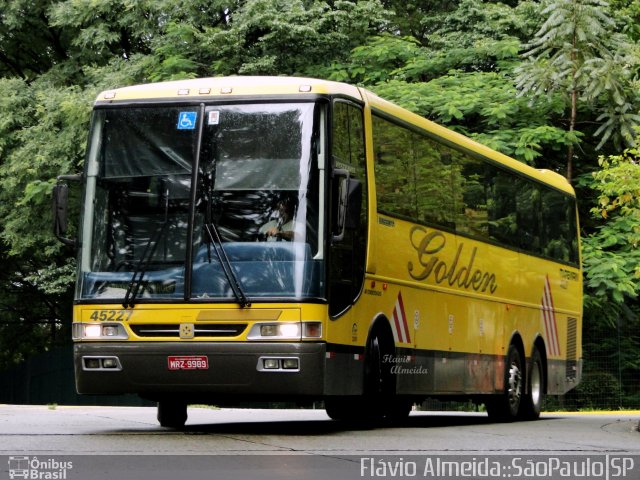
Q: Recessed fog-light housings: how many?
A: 2